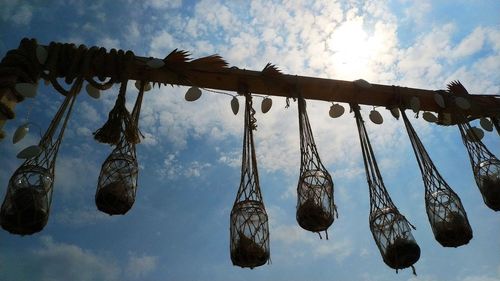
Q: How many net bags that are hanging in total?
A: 7